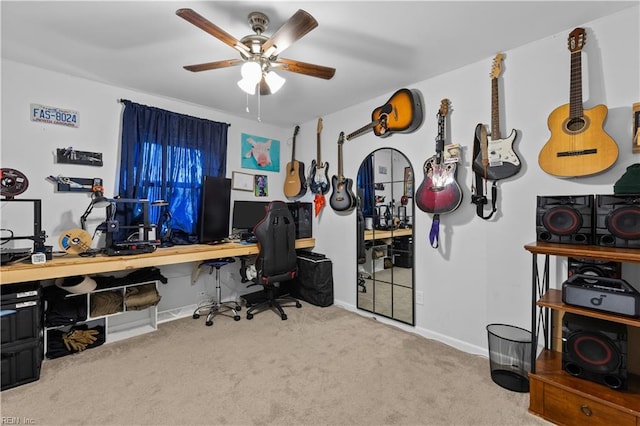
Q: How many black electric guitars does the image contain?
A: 2